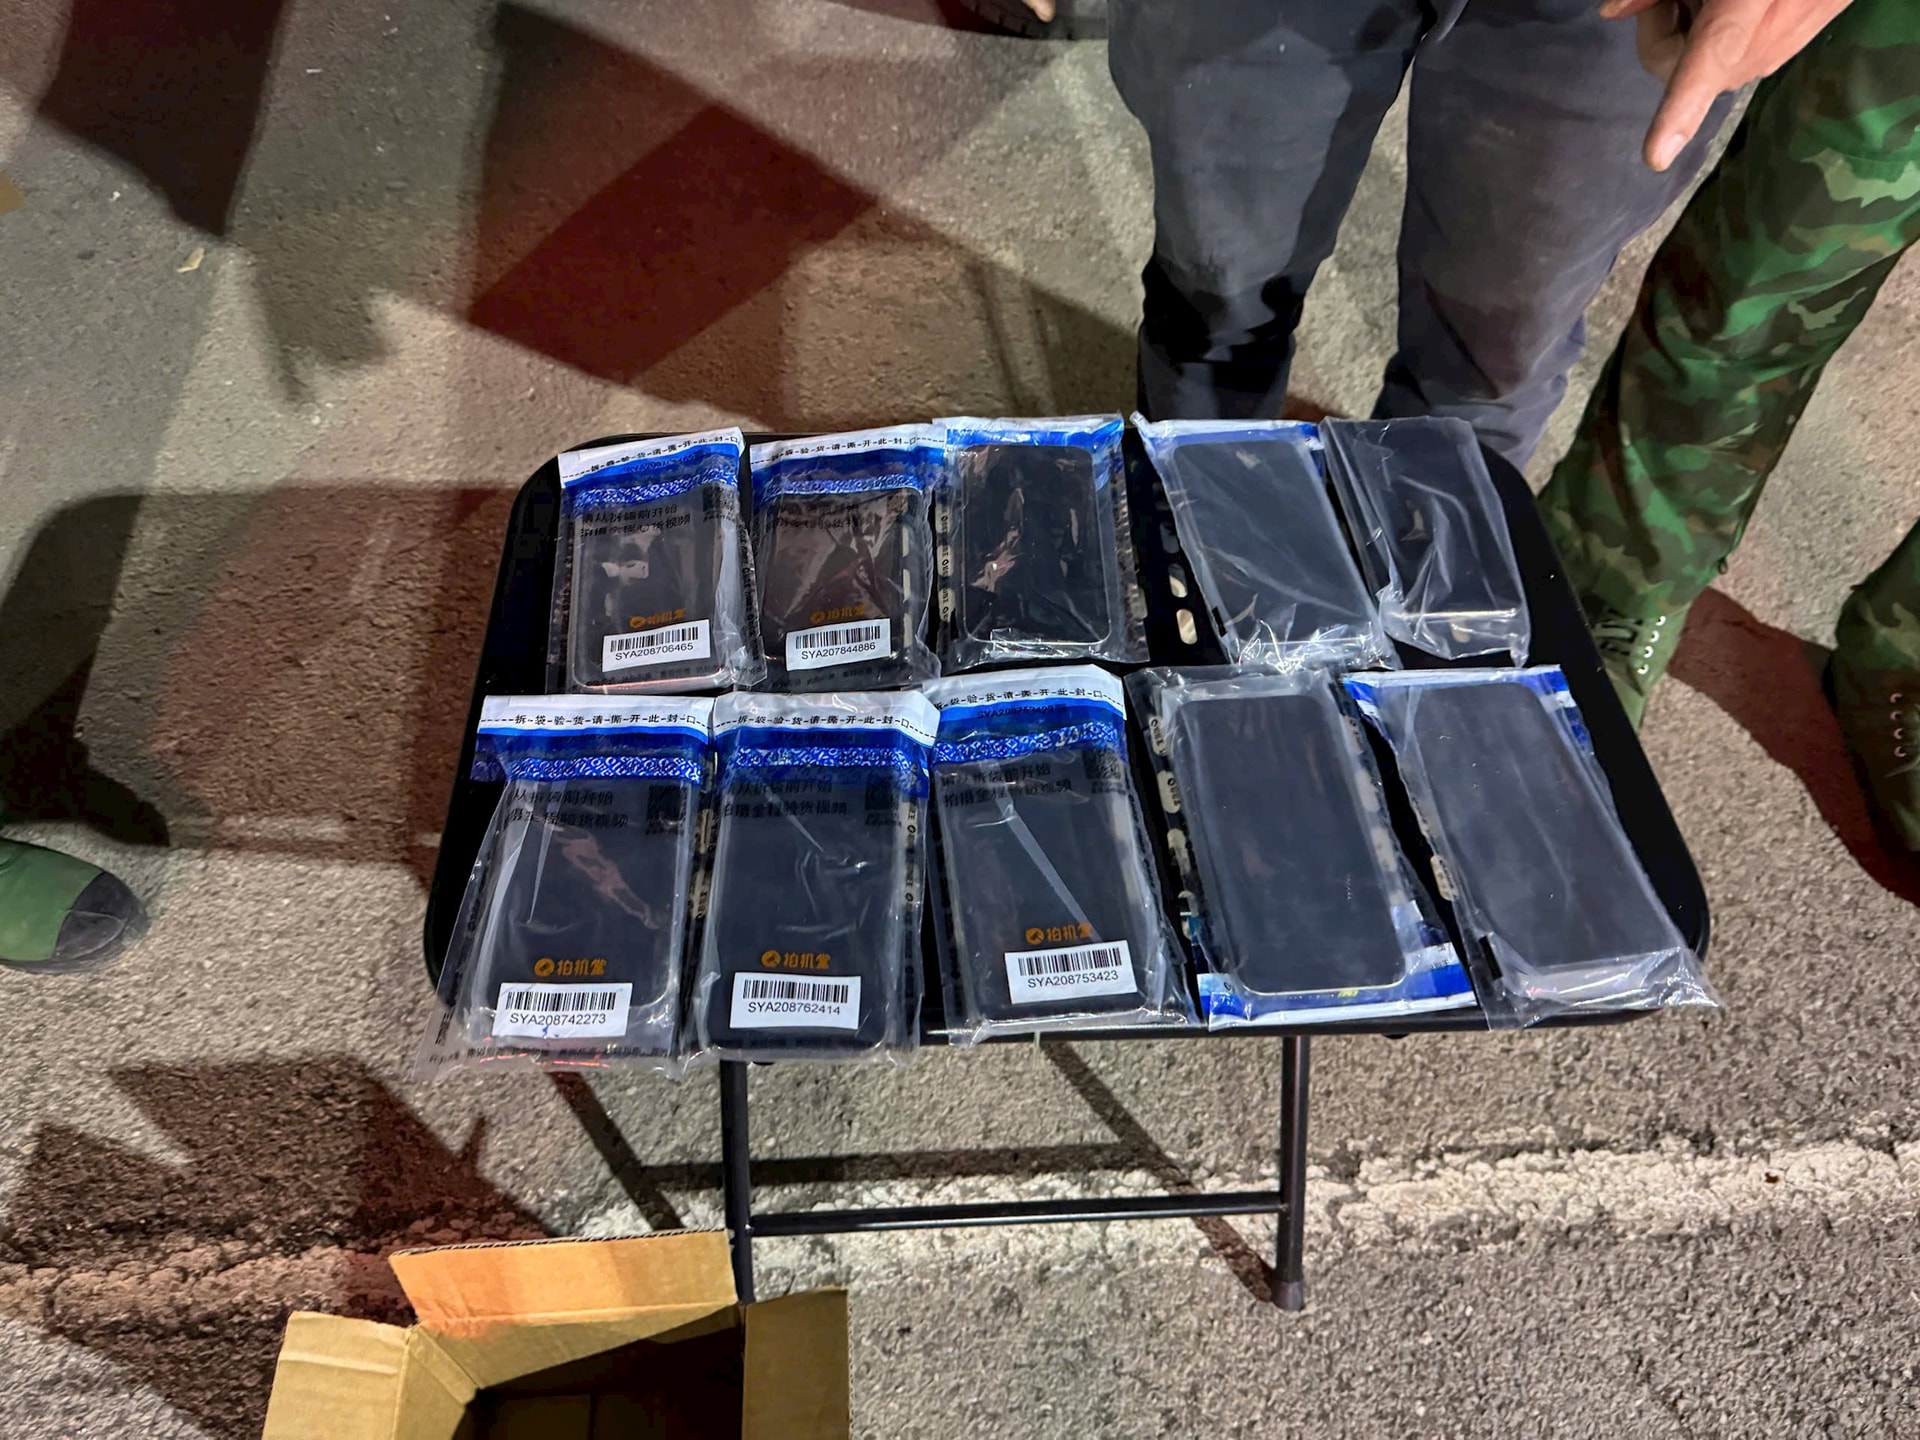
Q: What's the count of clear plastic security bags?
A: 10